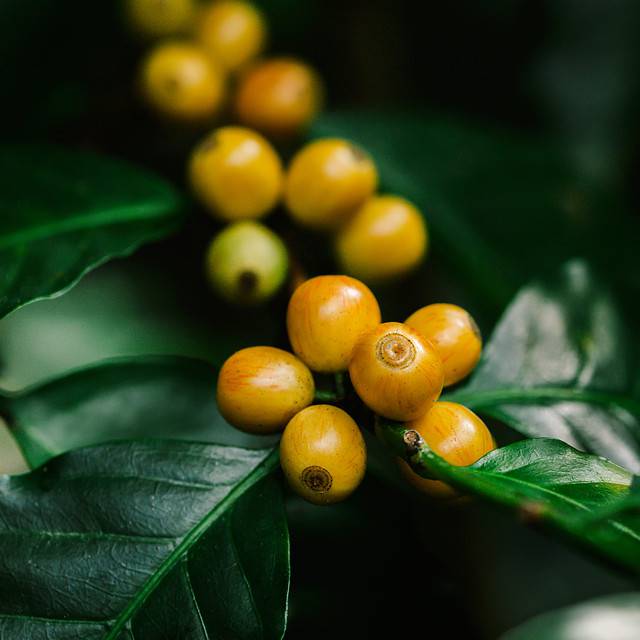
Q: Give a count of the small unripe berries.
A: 1